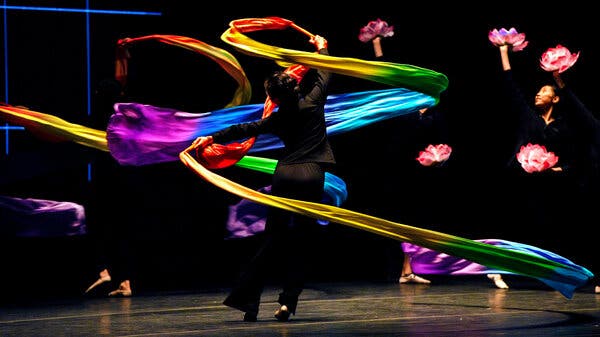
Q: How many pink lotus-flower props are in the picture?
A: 5